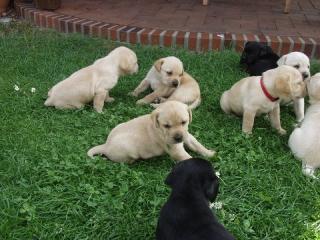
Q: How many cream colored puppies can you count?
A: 6